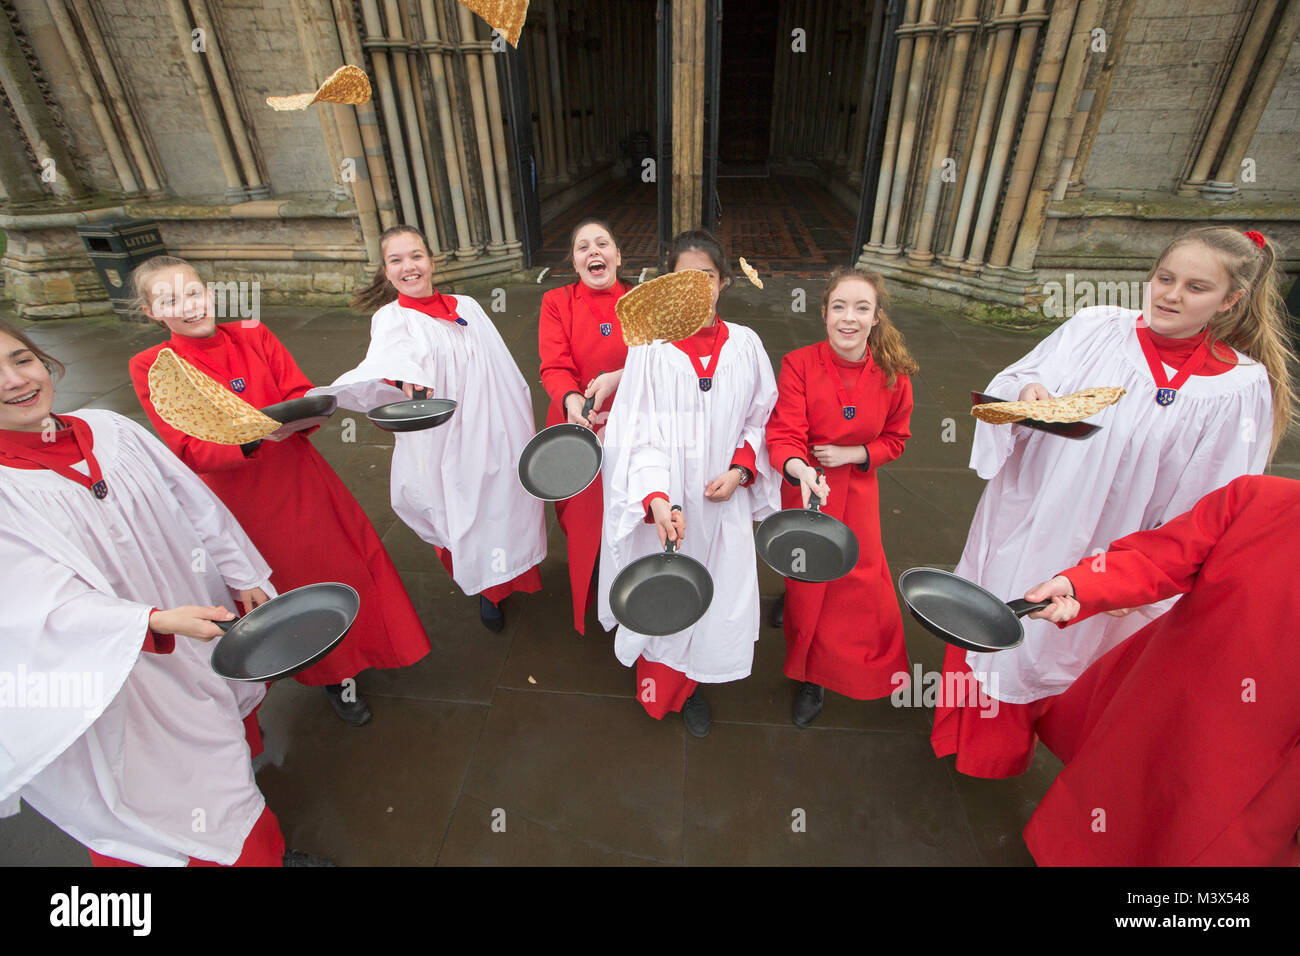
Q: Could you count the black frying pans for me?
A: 8